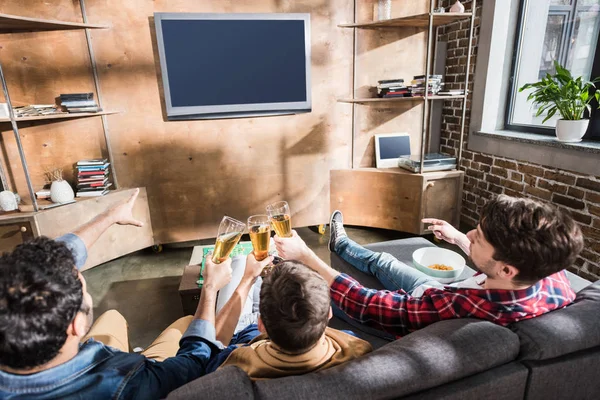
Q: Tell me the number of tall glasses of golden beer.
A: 3